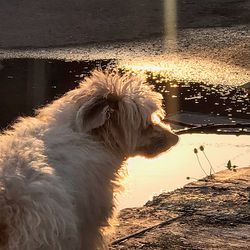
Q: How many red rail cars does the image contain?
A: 0